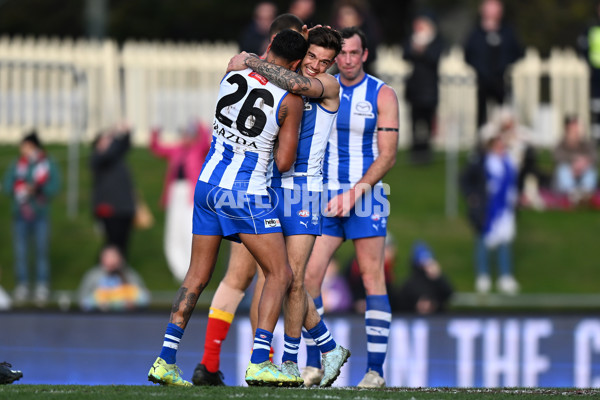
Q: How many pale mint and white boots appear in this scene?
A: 2